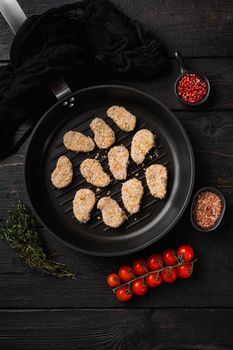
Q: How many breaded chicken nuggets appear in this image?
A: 11